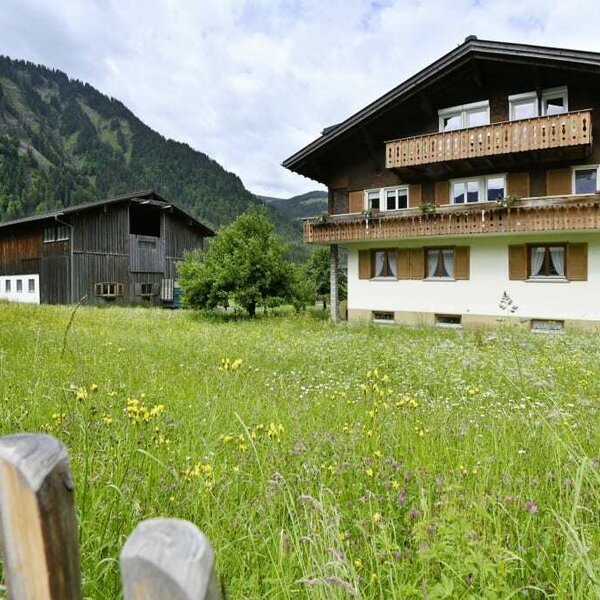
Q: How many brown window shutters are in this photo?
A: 11